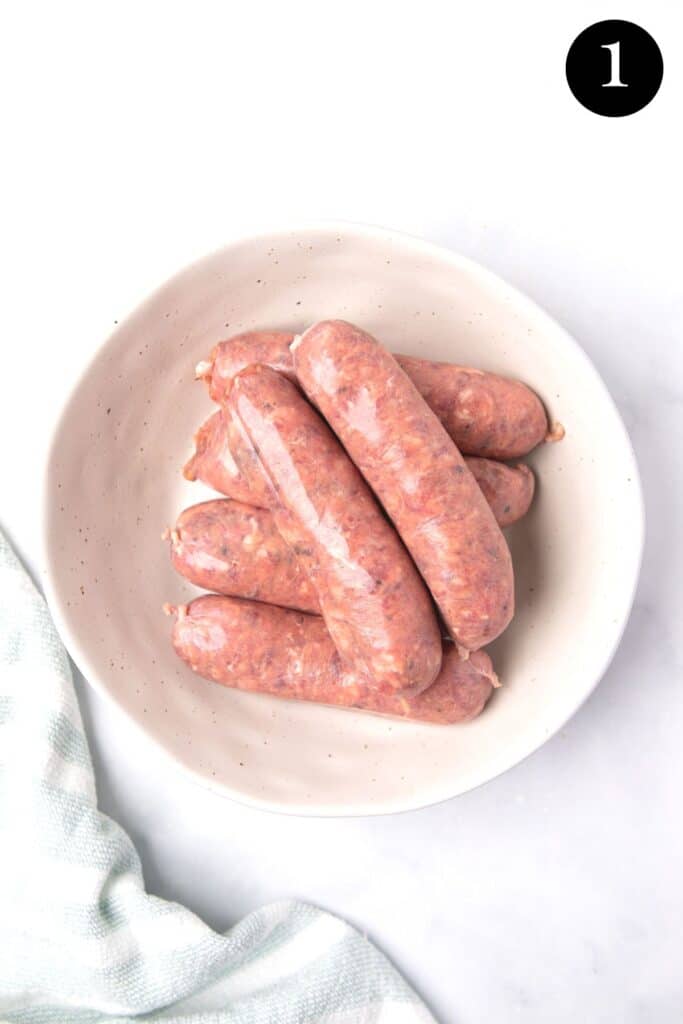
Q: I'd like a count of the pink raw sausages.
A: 6